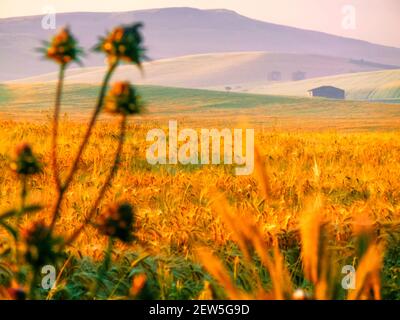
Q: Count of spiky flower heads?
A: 6